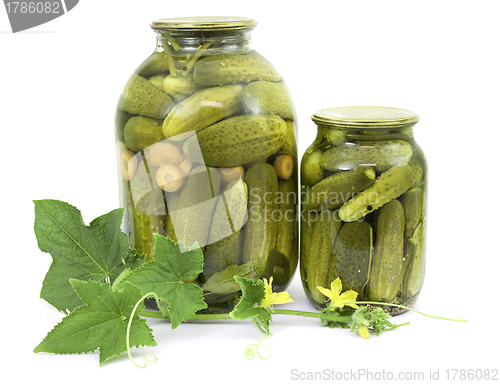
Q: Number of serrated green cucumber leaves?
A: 4